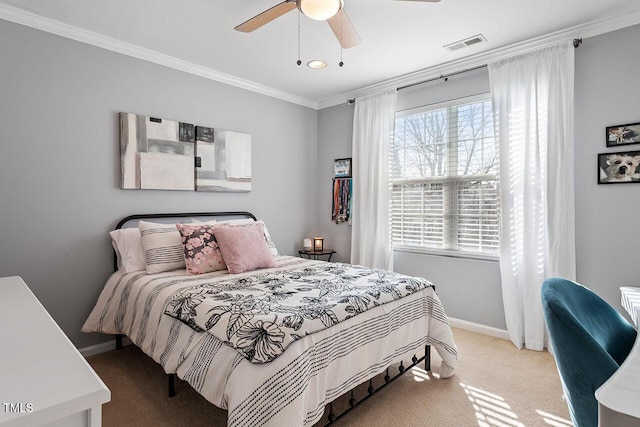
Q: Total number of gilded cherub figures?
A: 0